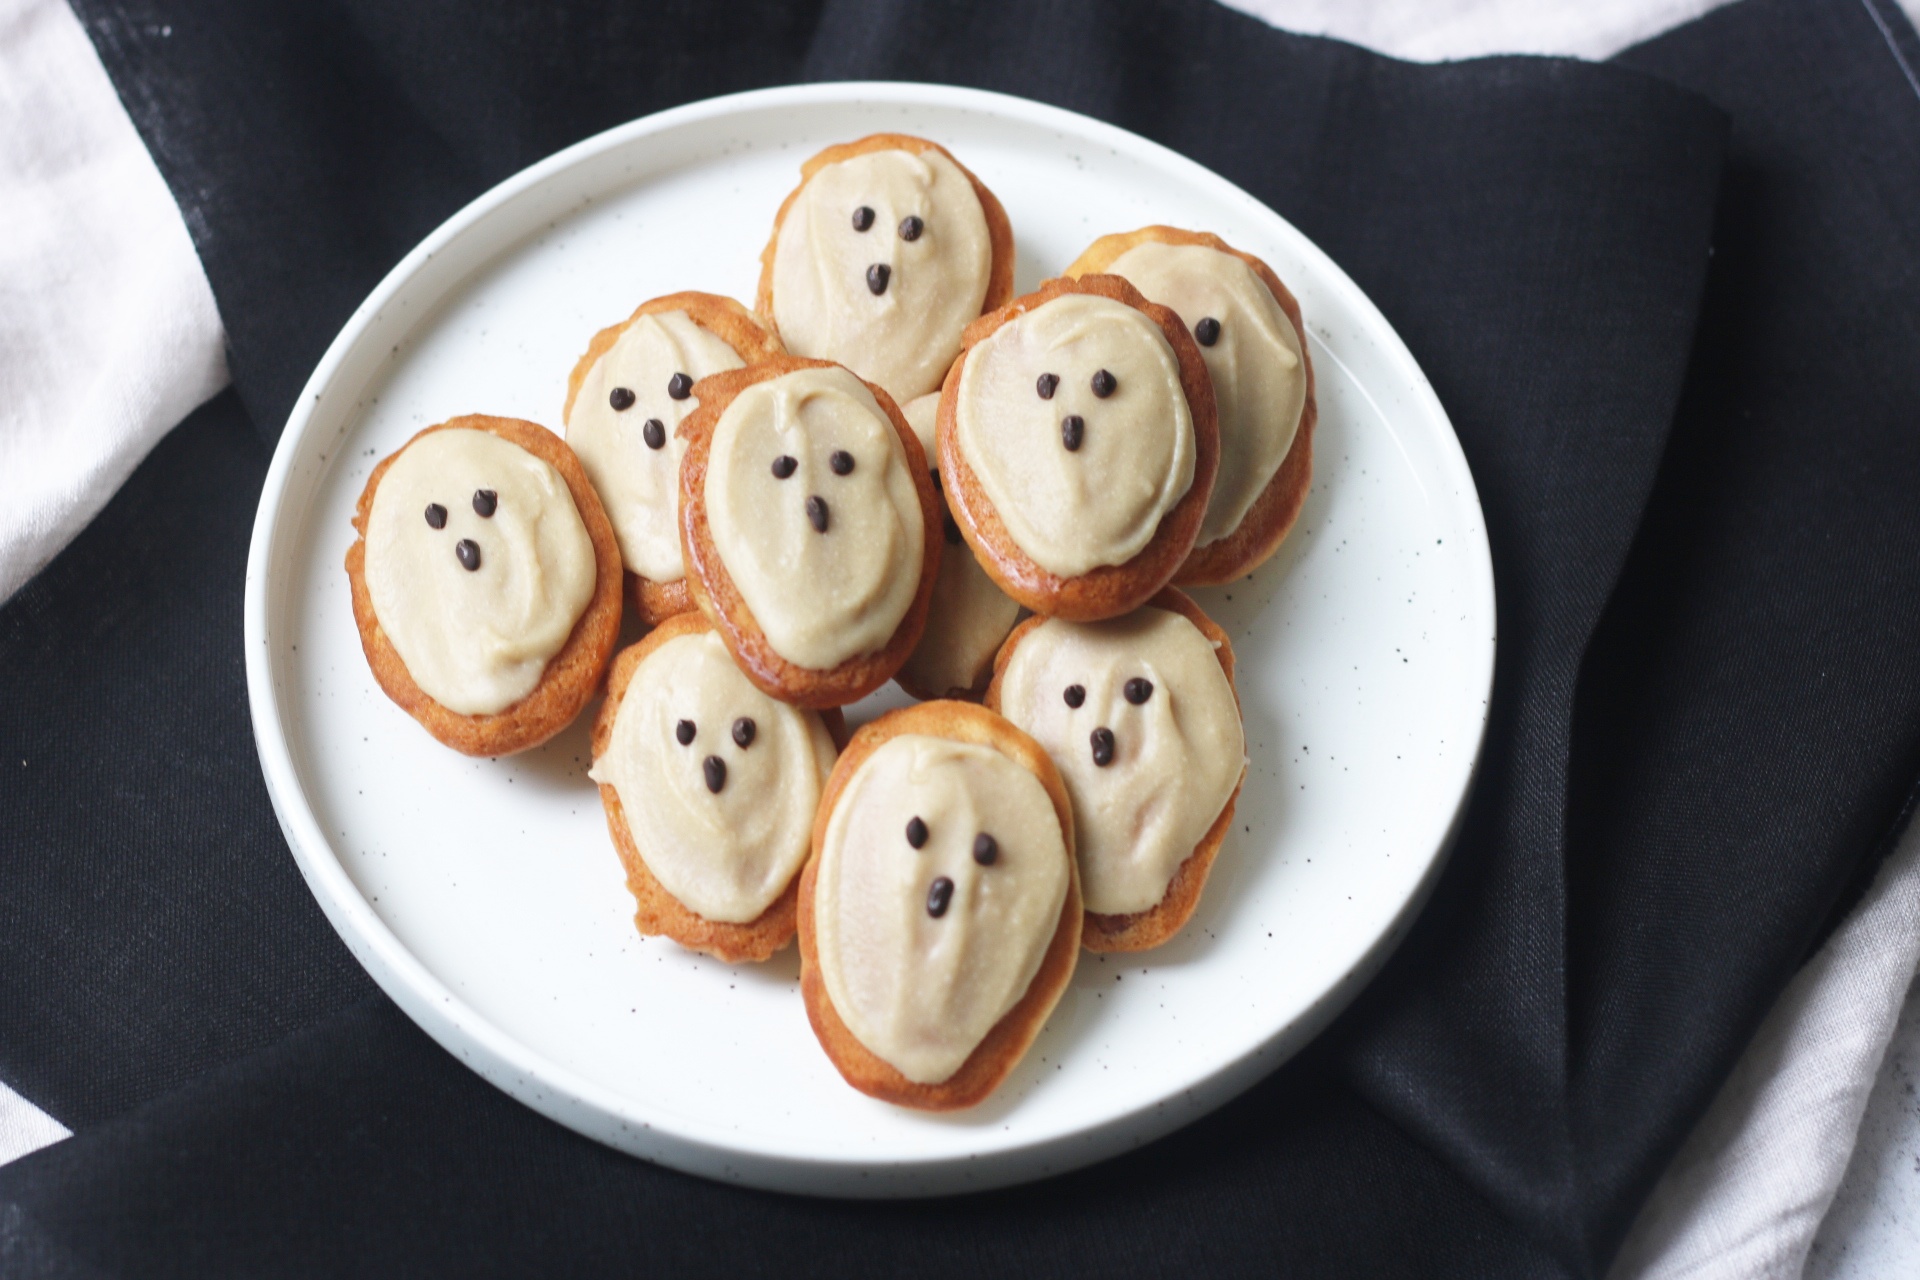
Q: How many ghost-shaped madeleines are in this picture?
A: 10